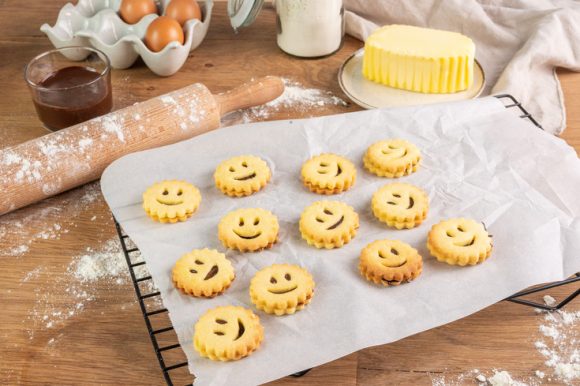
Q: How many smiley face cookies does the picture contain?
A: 12